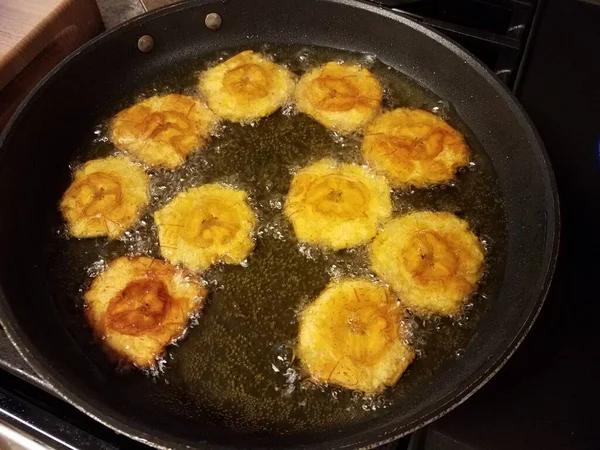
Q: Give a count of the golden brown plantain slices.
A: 10